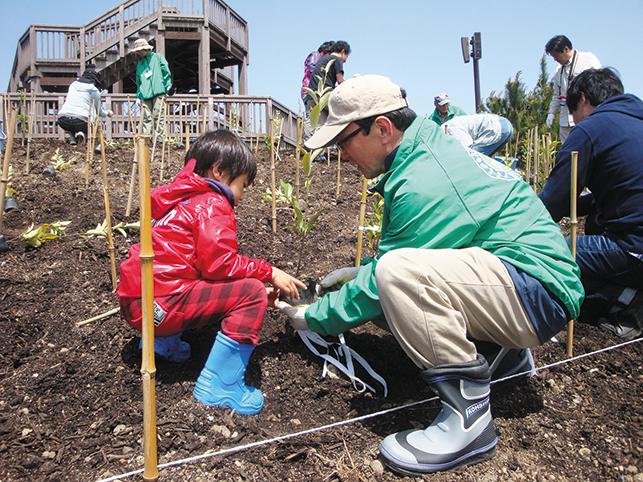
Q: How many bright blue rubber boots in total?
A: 2